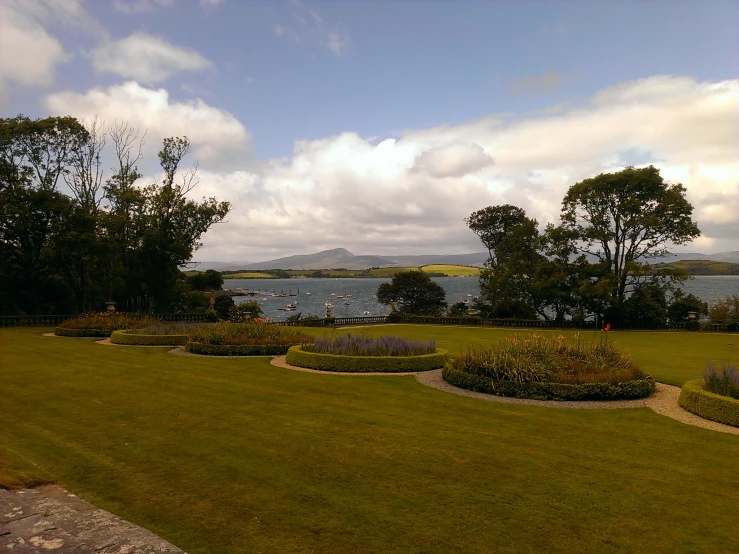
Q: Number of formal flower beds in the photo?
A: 6